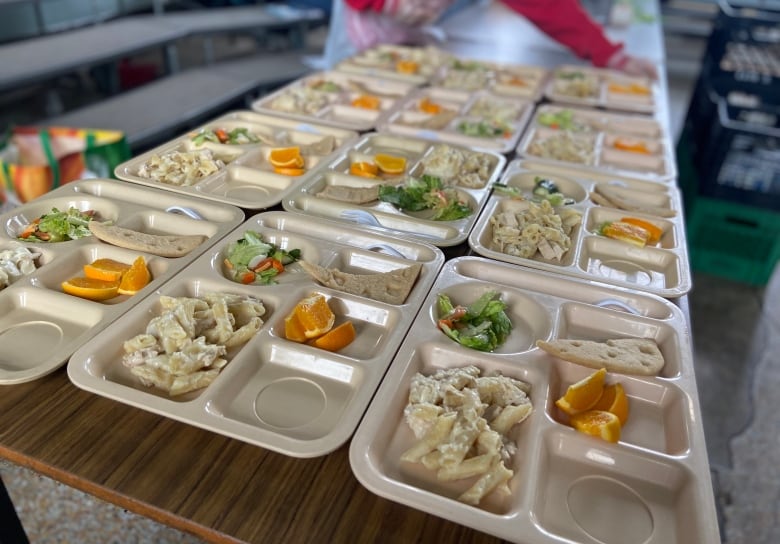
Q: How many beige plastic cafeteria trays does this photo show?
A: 12